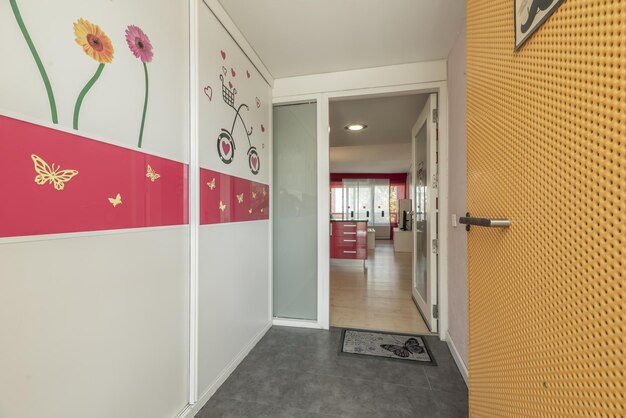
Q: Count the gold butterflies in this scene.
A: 10